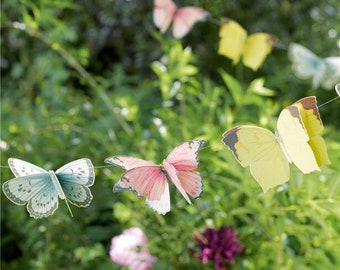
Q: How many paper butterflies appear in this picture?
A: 6